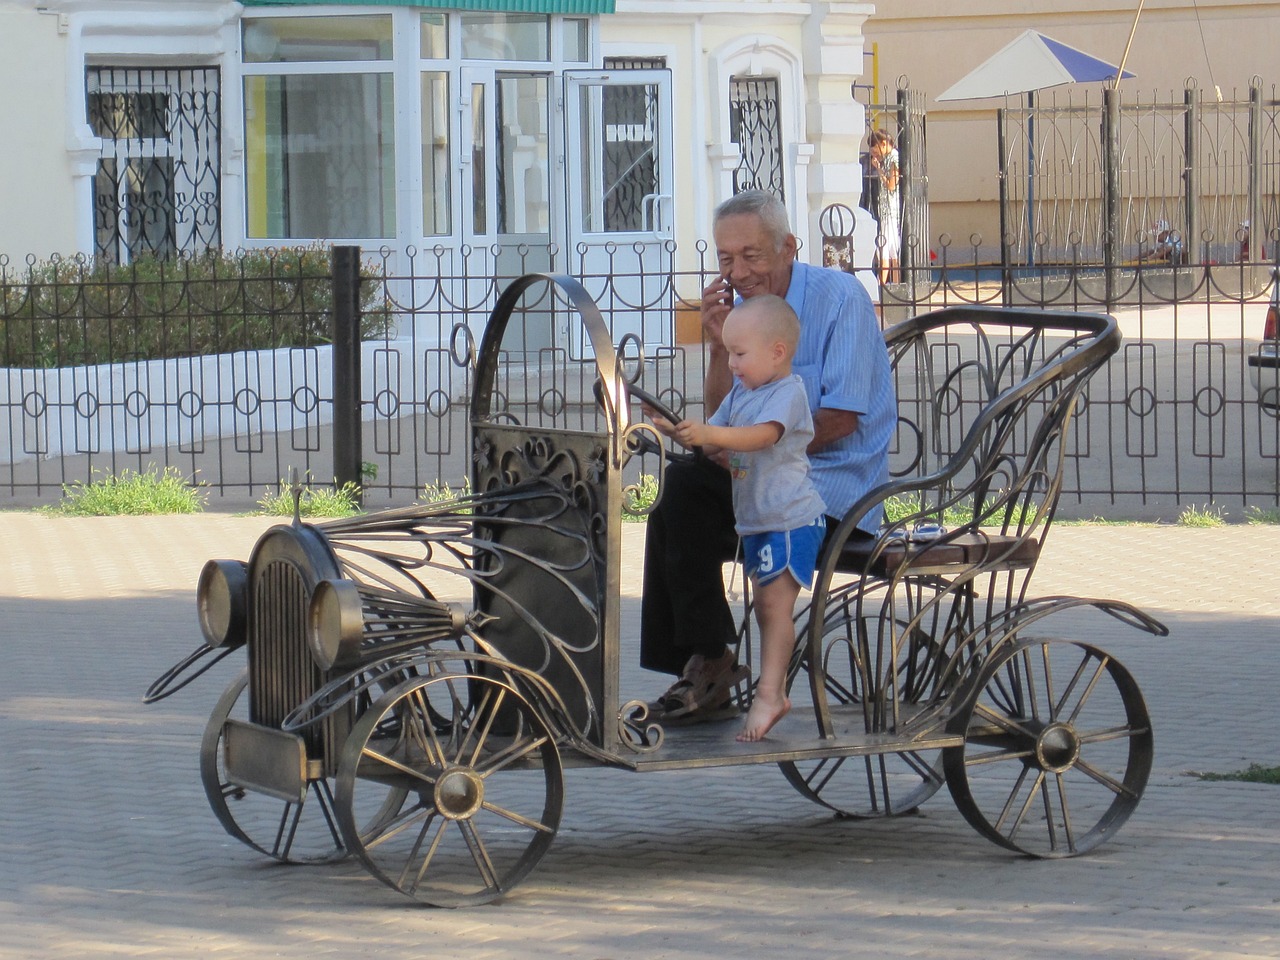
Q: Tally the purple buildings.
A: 0